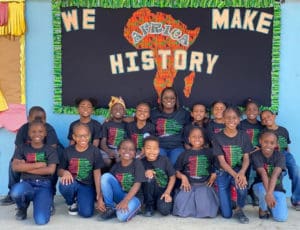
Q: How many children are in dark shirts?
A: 15